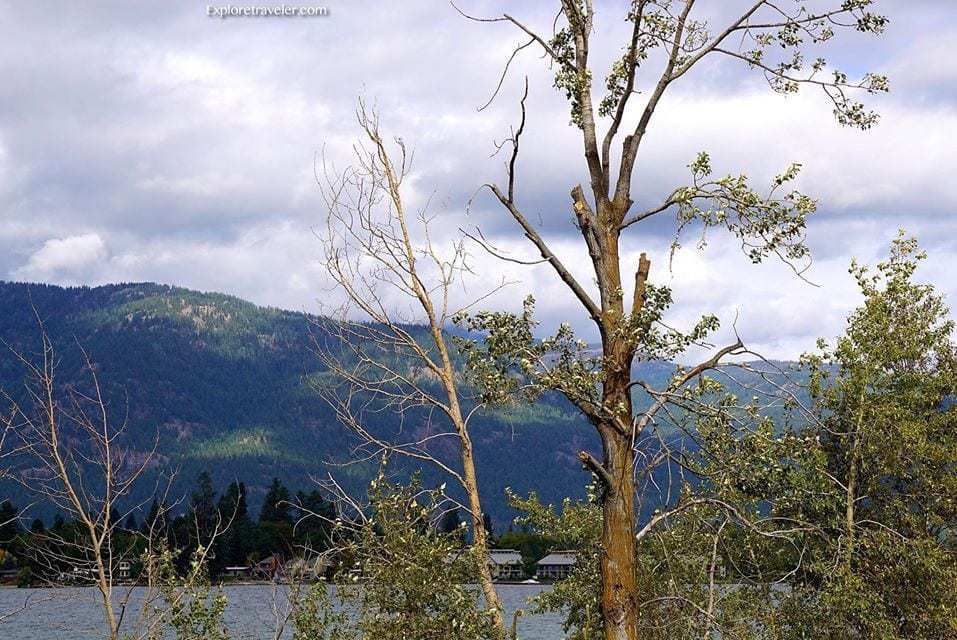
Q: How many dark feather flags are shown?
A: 0